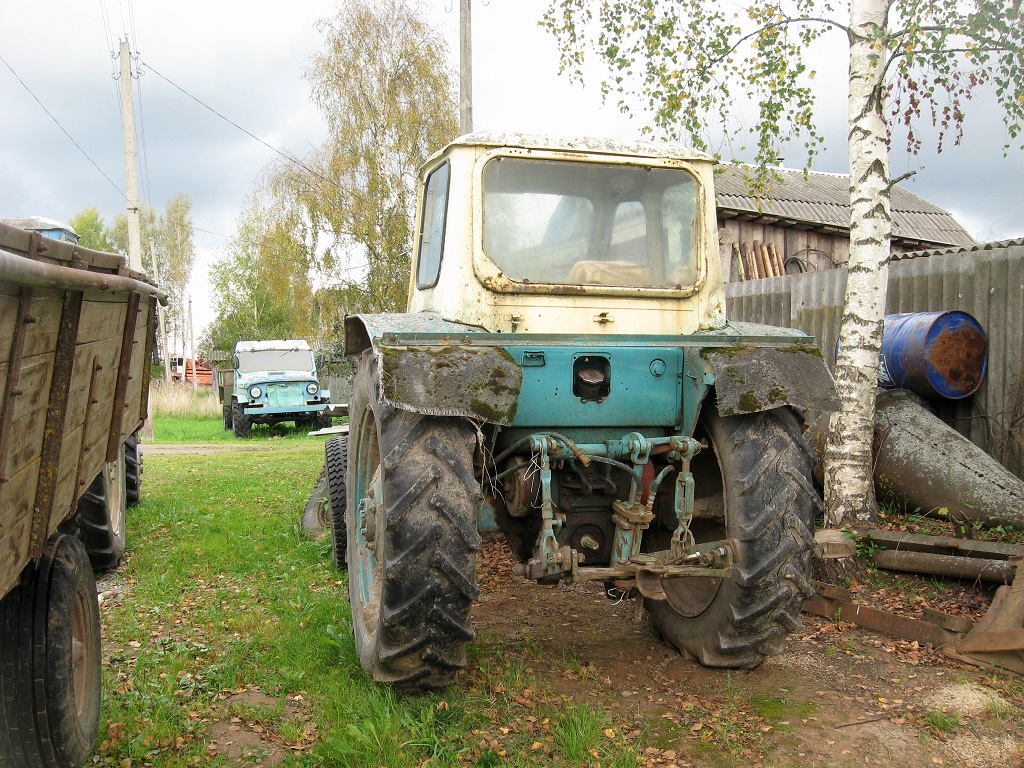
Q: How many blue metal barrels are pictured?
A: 1